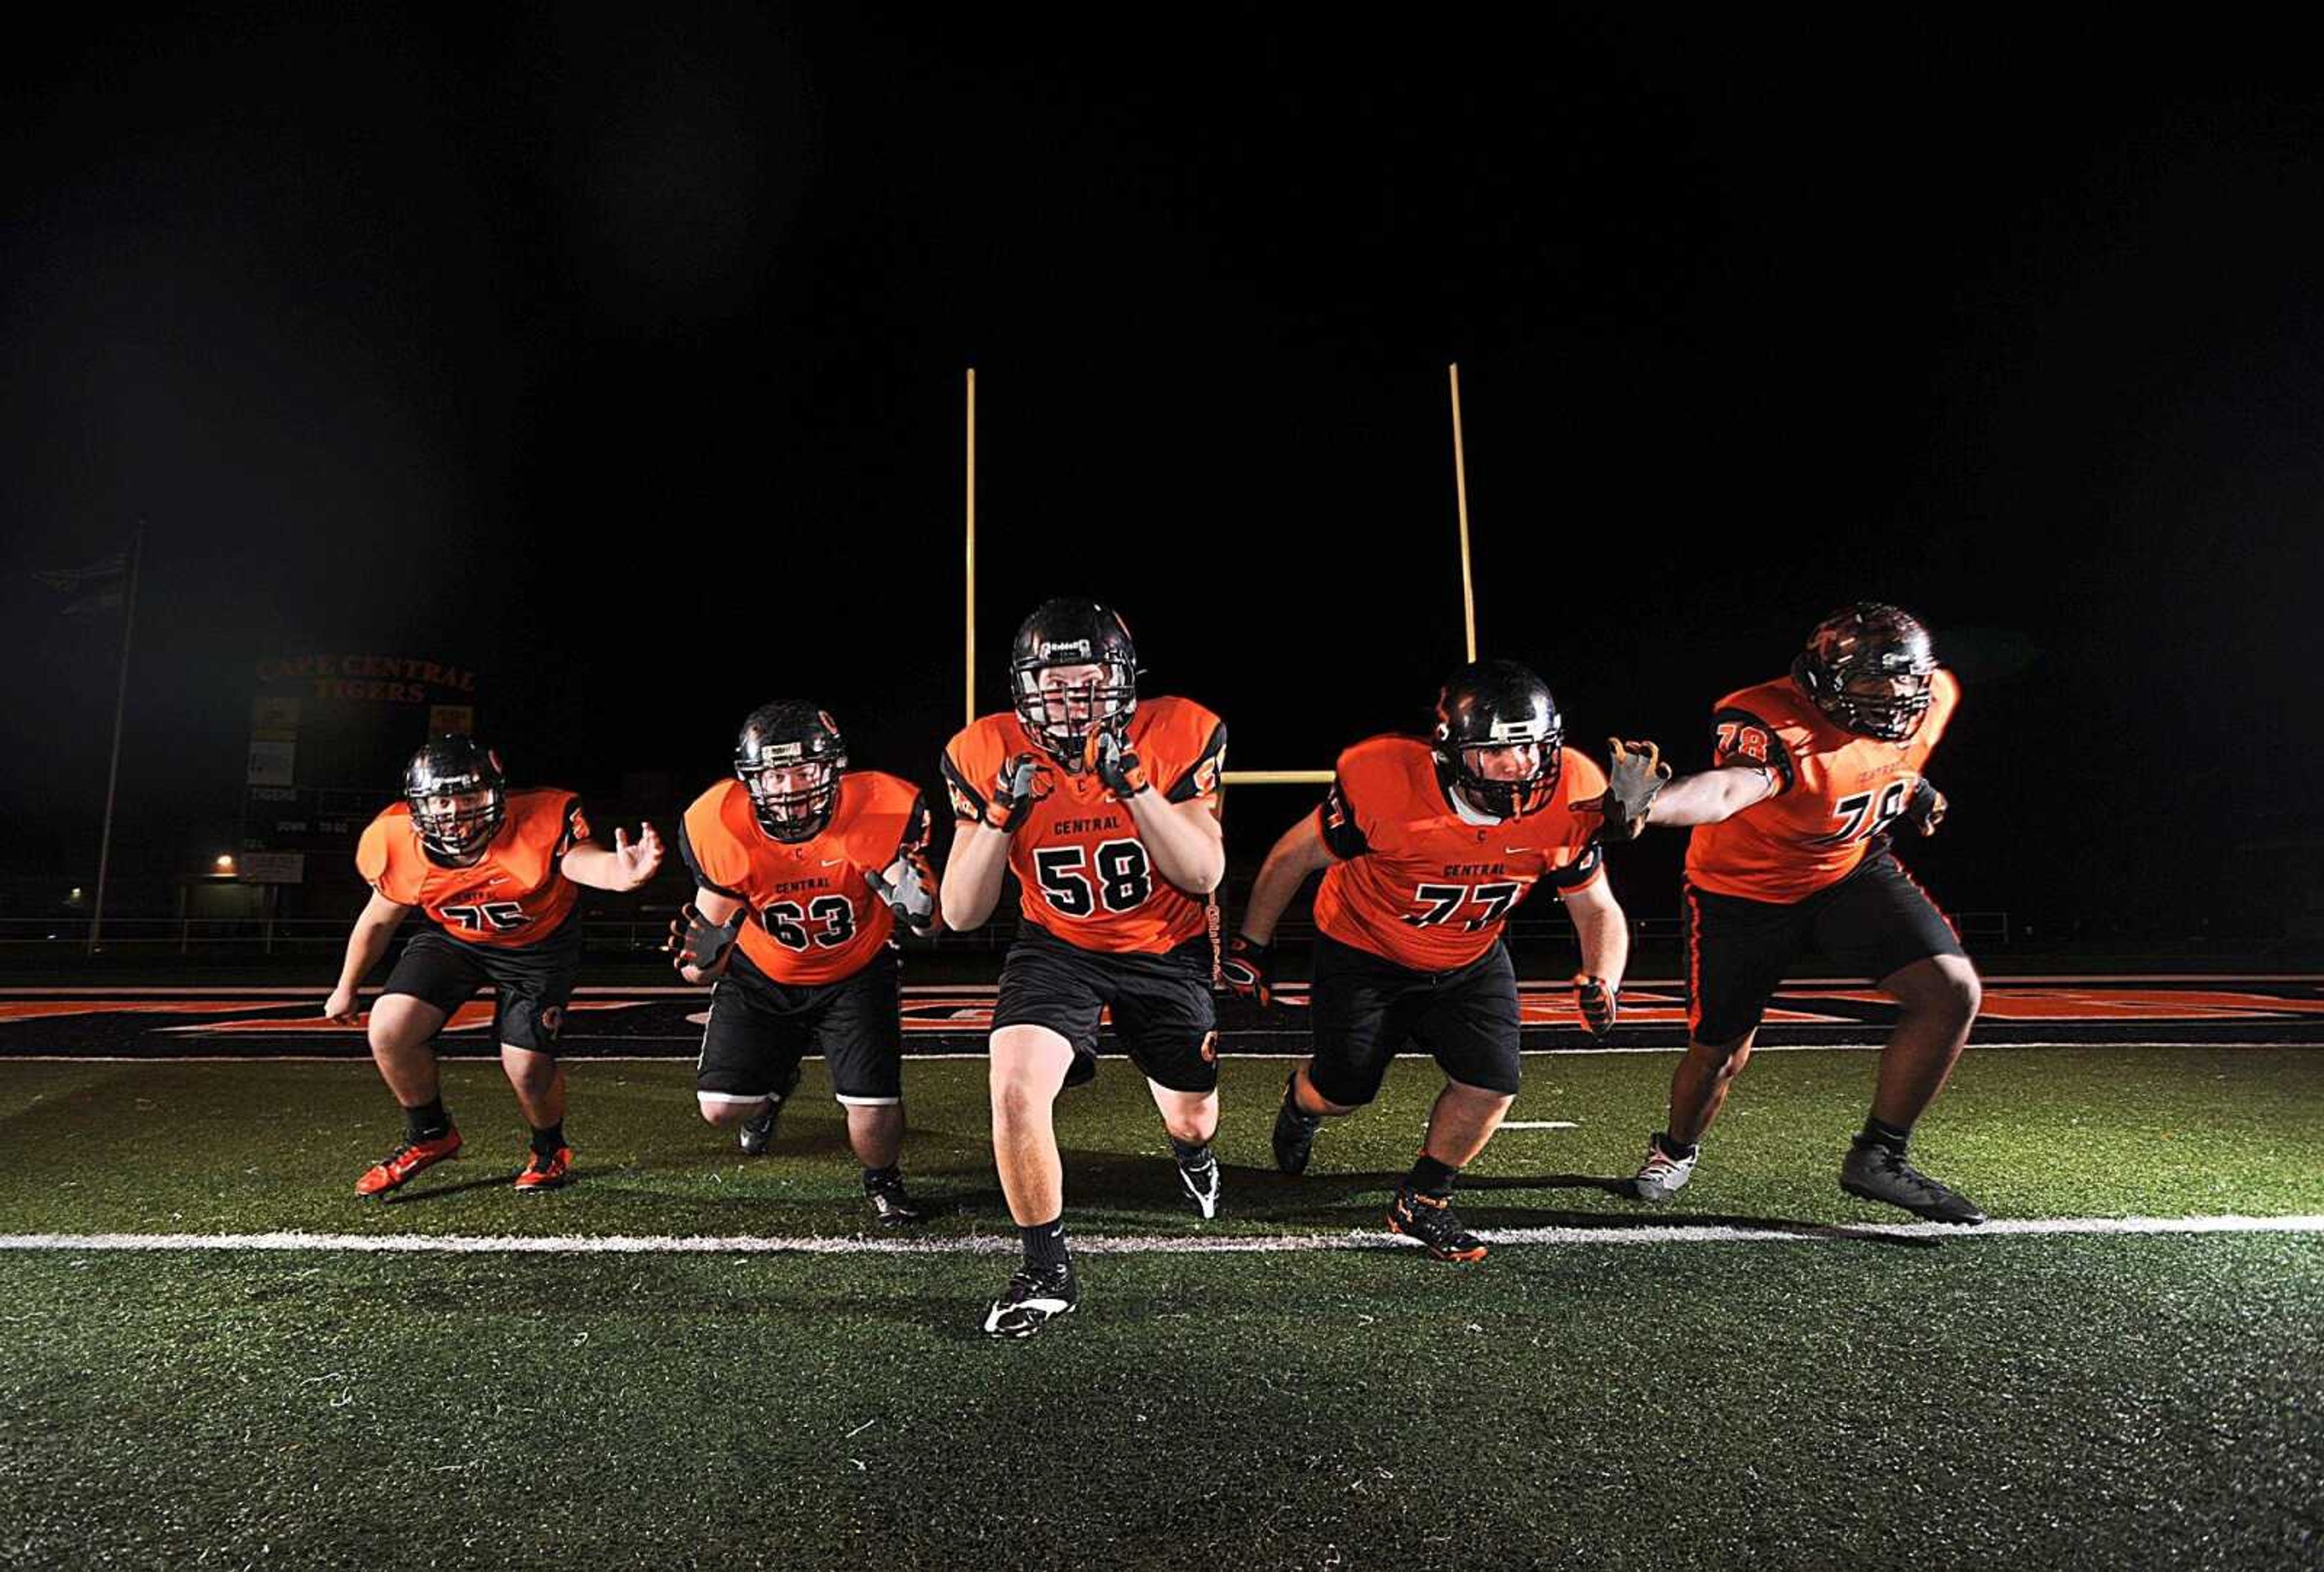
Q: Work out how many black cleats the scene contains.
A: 7